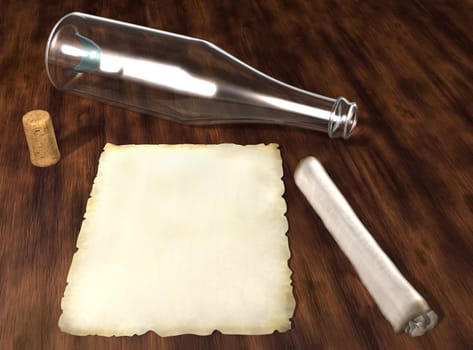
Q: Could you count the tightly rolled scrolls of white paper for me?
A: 1